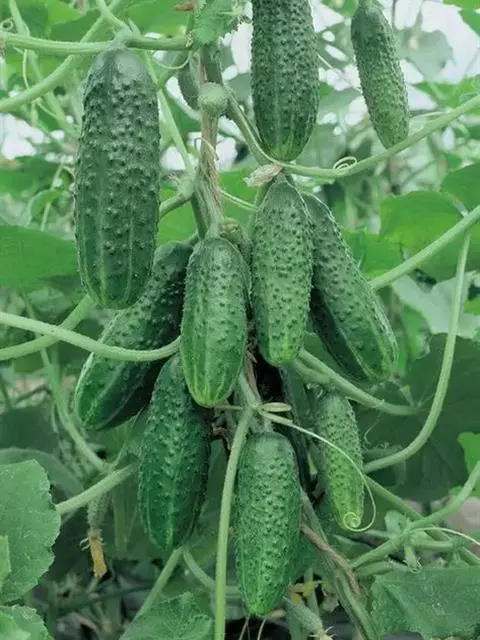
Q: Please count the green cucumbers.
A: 10